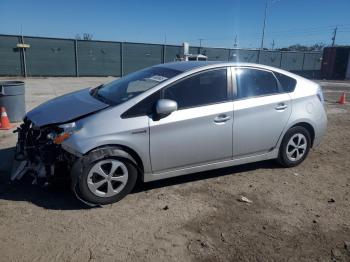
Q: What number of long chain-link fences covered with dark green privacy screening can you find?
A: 1